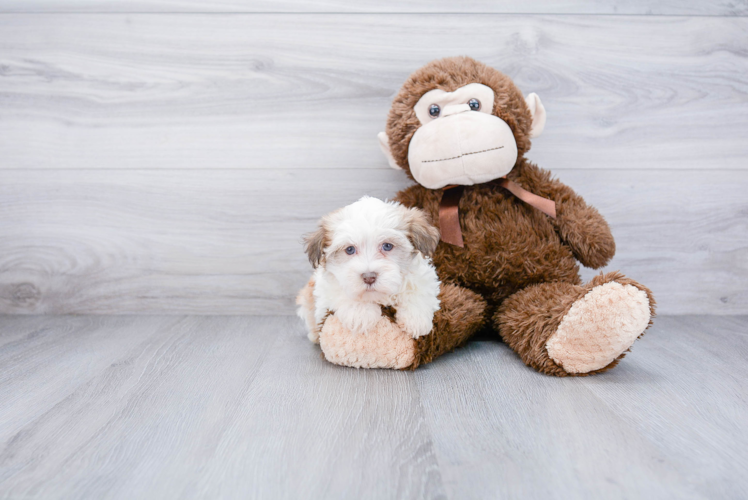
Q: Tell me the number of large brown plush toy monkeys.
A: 1